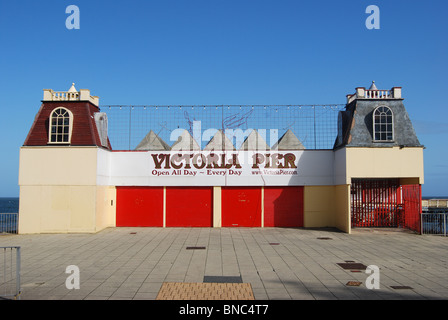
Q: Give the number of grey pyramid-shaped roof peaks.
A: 5